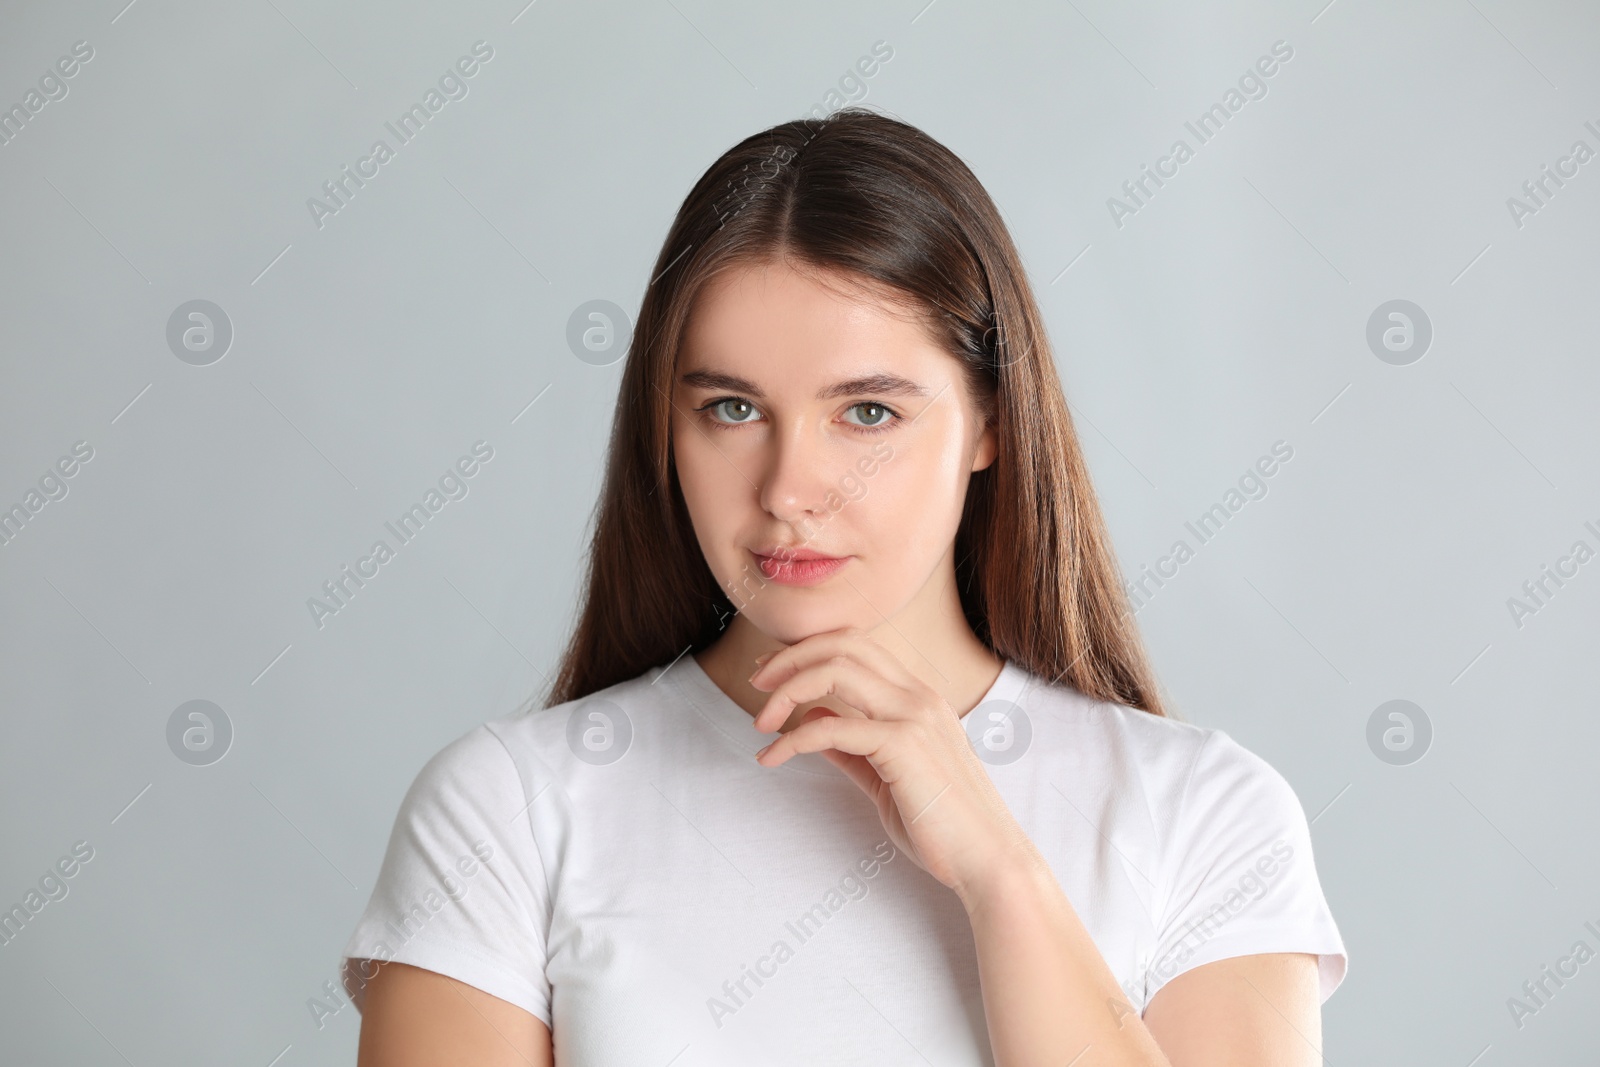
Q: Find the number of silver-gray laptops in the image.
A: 0